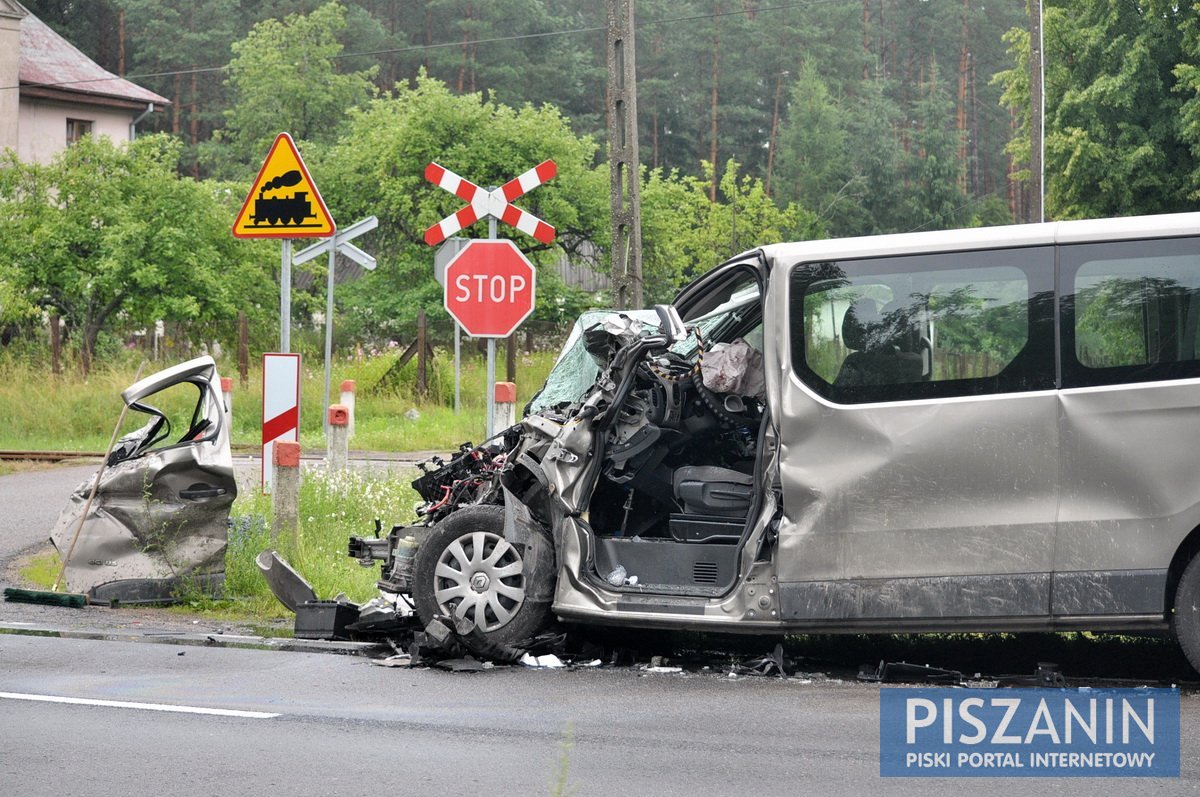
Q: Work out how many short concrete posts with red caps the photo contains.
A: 5